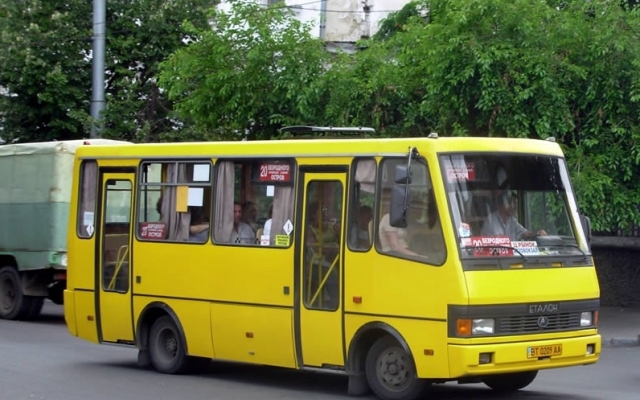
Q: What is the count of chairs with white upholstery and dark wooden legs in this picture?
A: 0